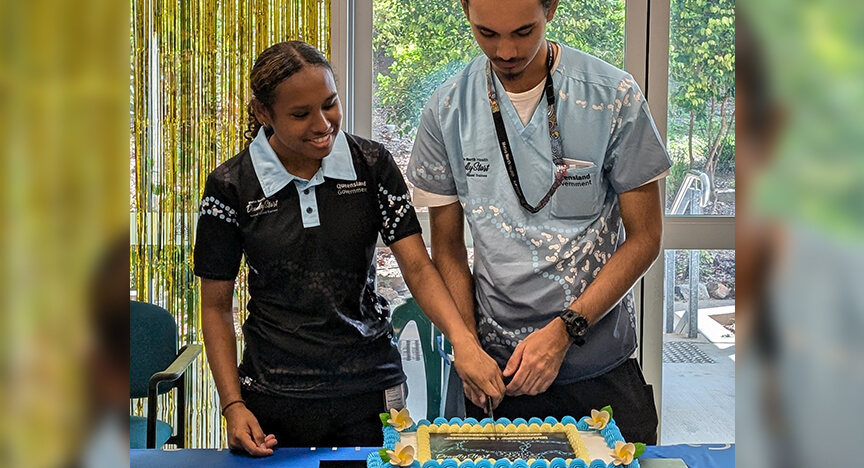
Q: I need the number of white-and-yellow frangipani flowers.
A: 4